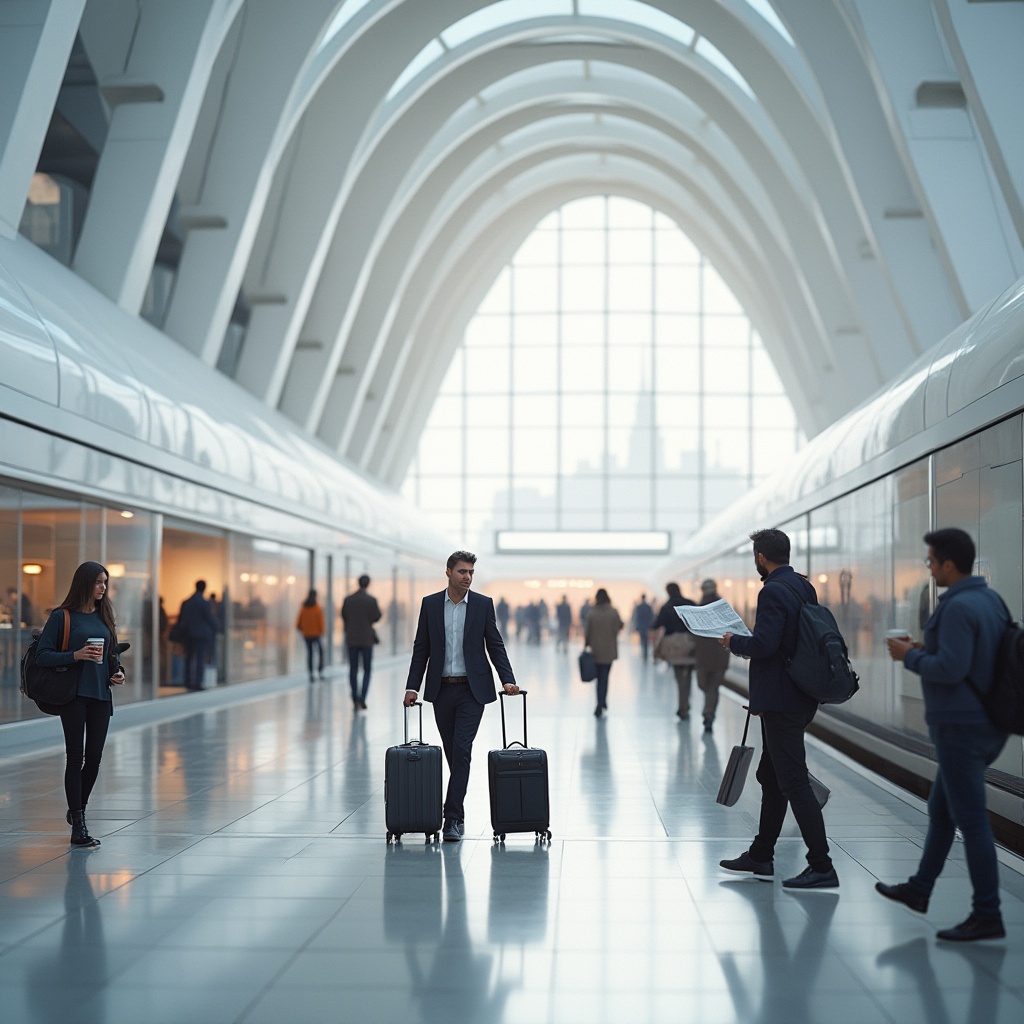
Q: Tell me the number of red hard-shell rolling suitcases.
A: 0